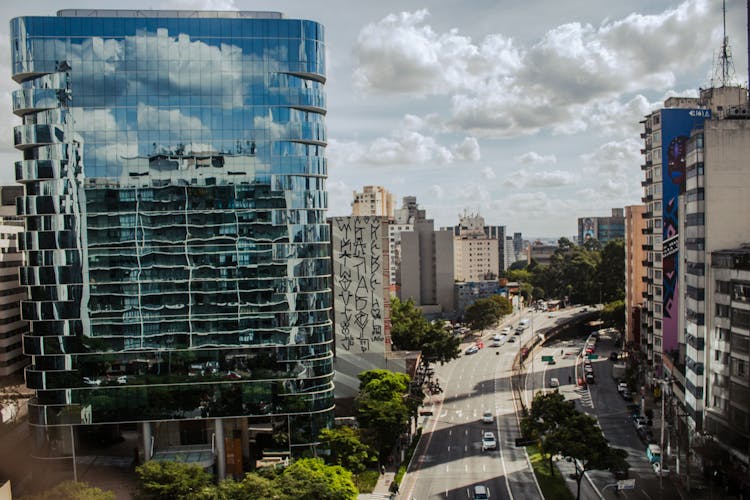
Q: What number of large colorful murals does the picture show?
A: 1